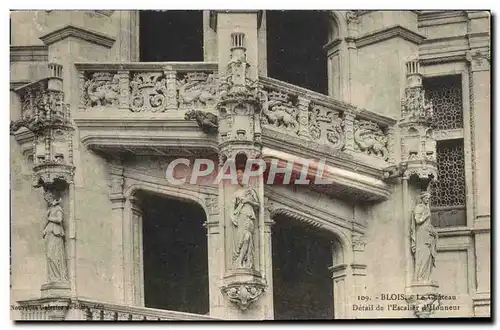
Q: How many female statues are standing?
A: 3